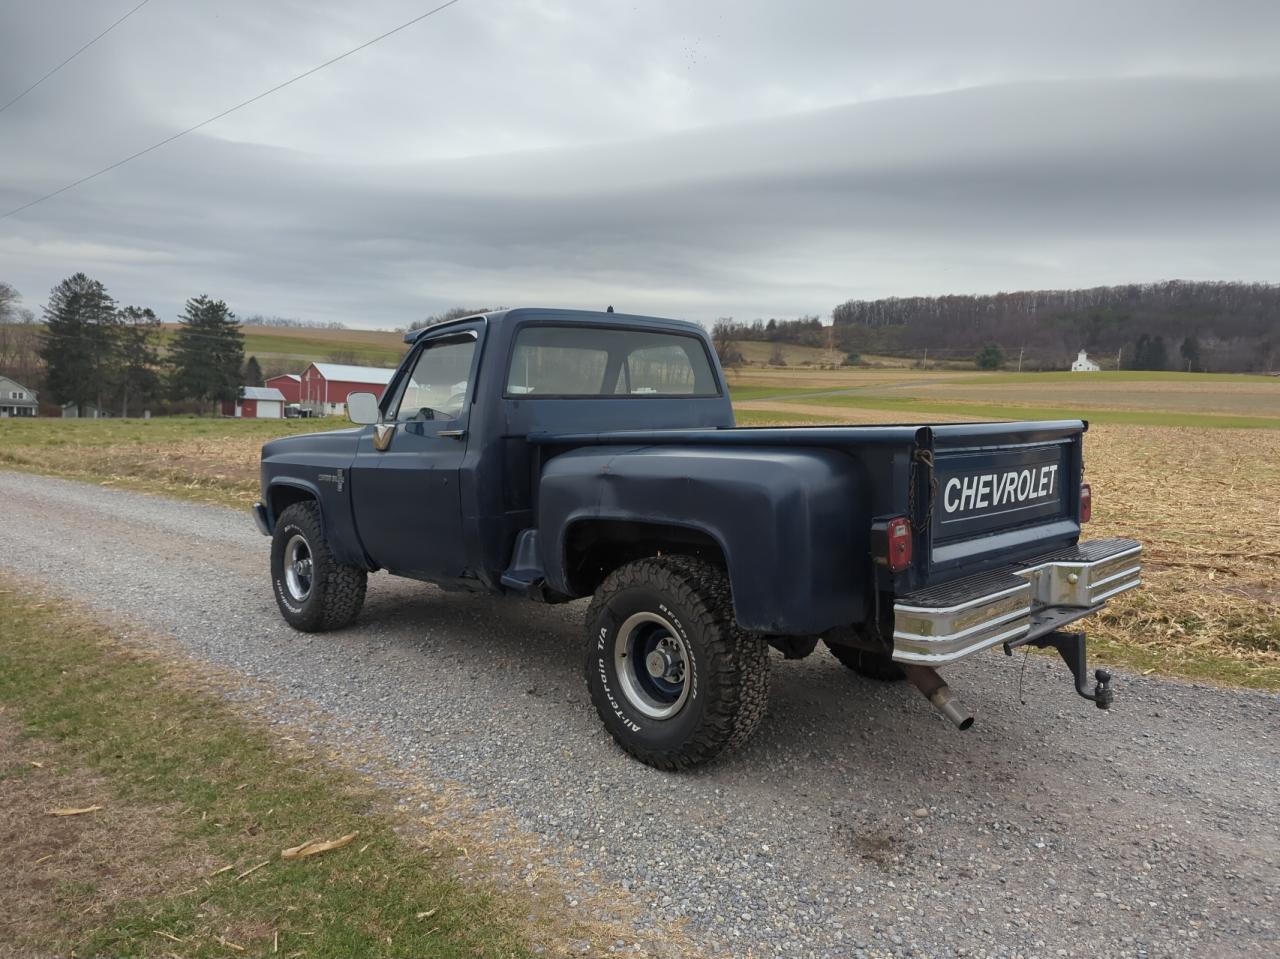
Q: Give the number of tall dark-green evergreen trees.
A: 3